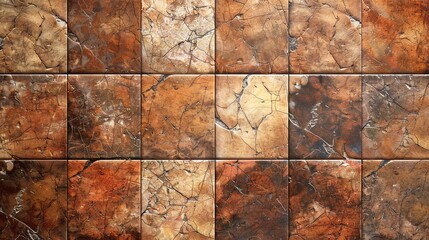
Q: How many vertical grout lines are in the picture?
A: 5